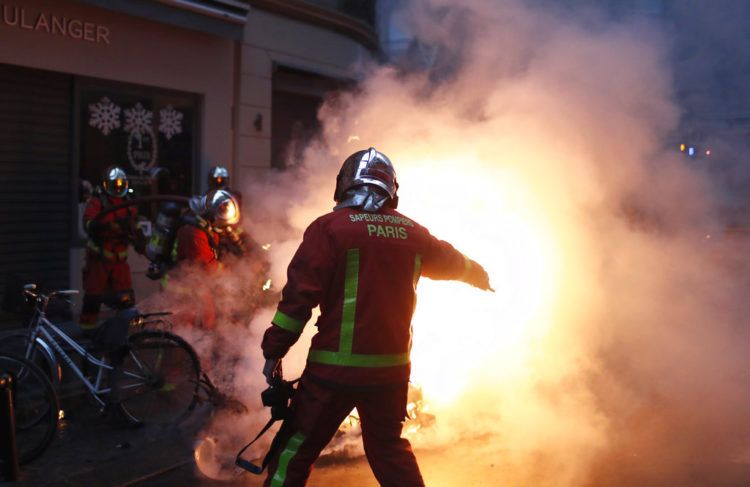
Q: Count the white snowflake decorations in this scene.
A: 3